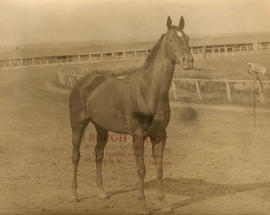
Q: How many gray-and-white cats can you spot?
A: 0